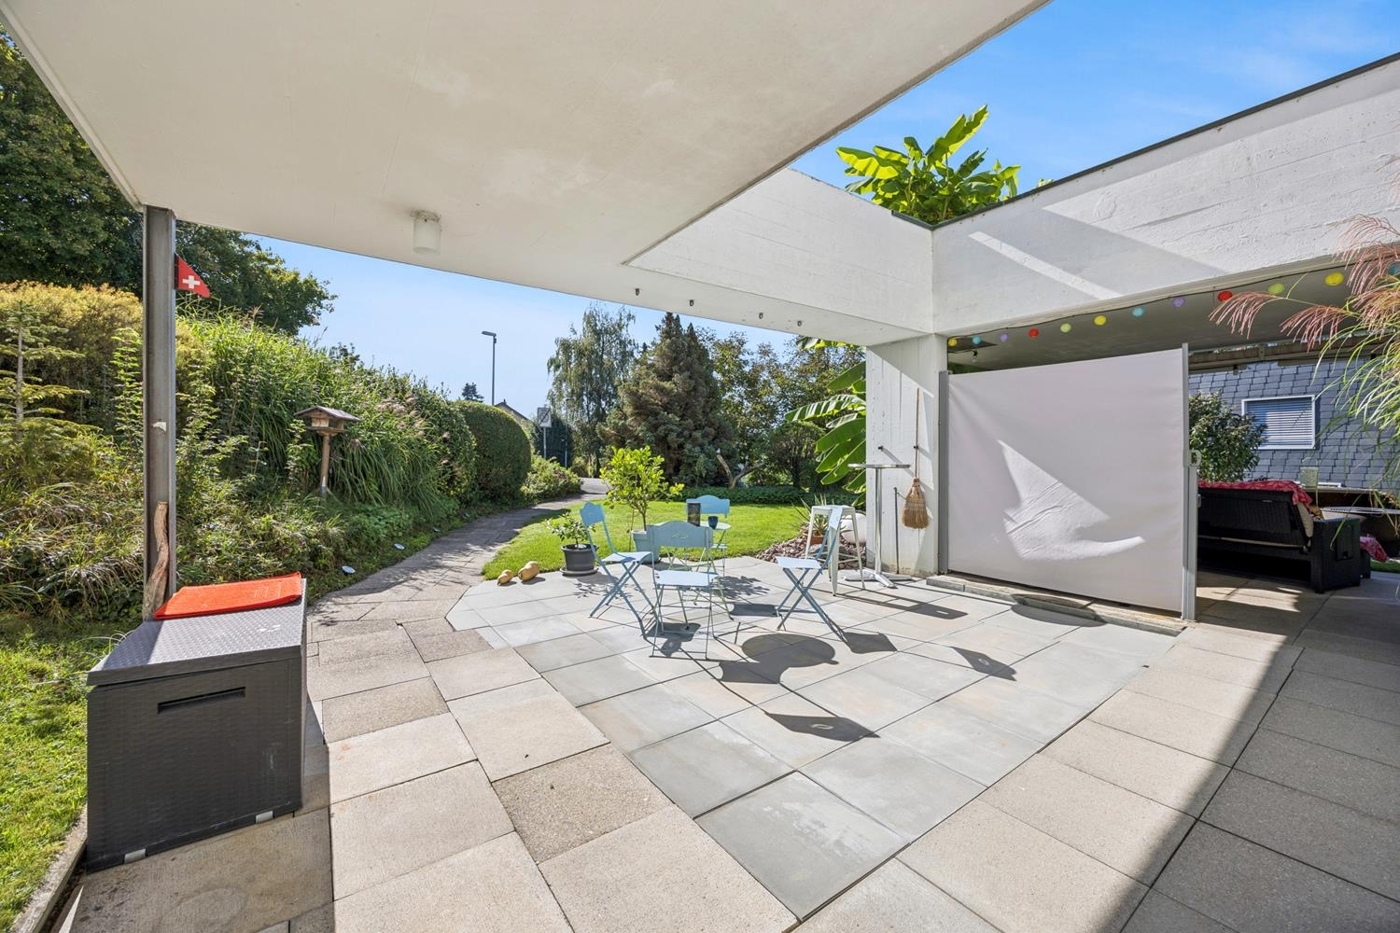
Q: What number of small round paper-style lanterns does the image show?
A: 12